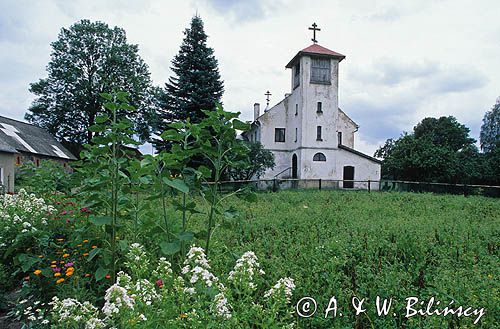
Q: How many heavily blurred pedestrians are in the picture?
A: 0